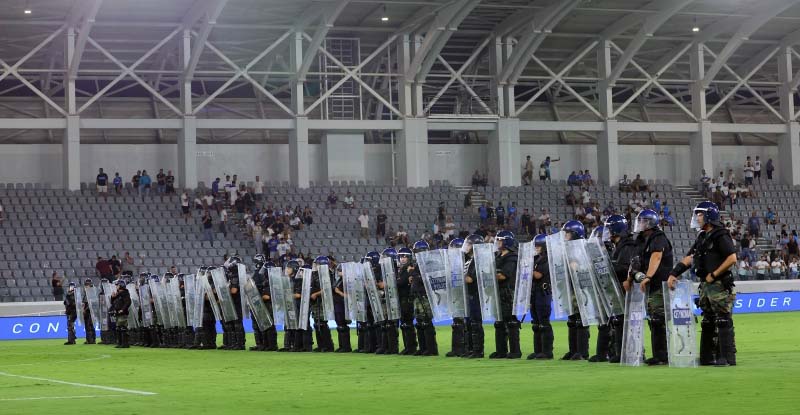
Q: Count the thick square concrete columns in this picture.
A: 8